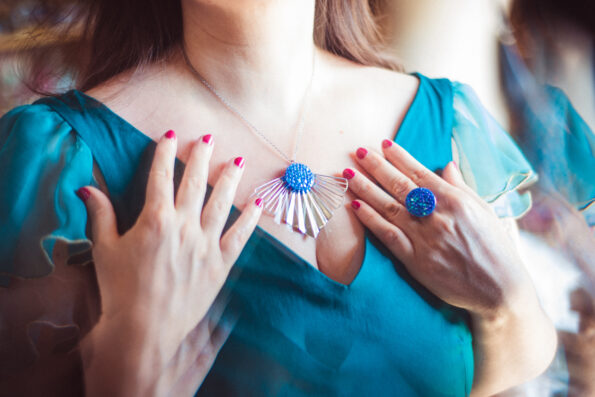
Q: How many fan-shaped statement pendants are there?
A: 1